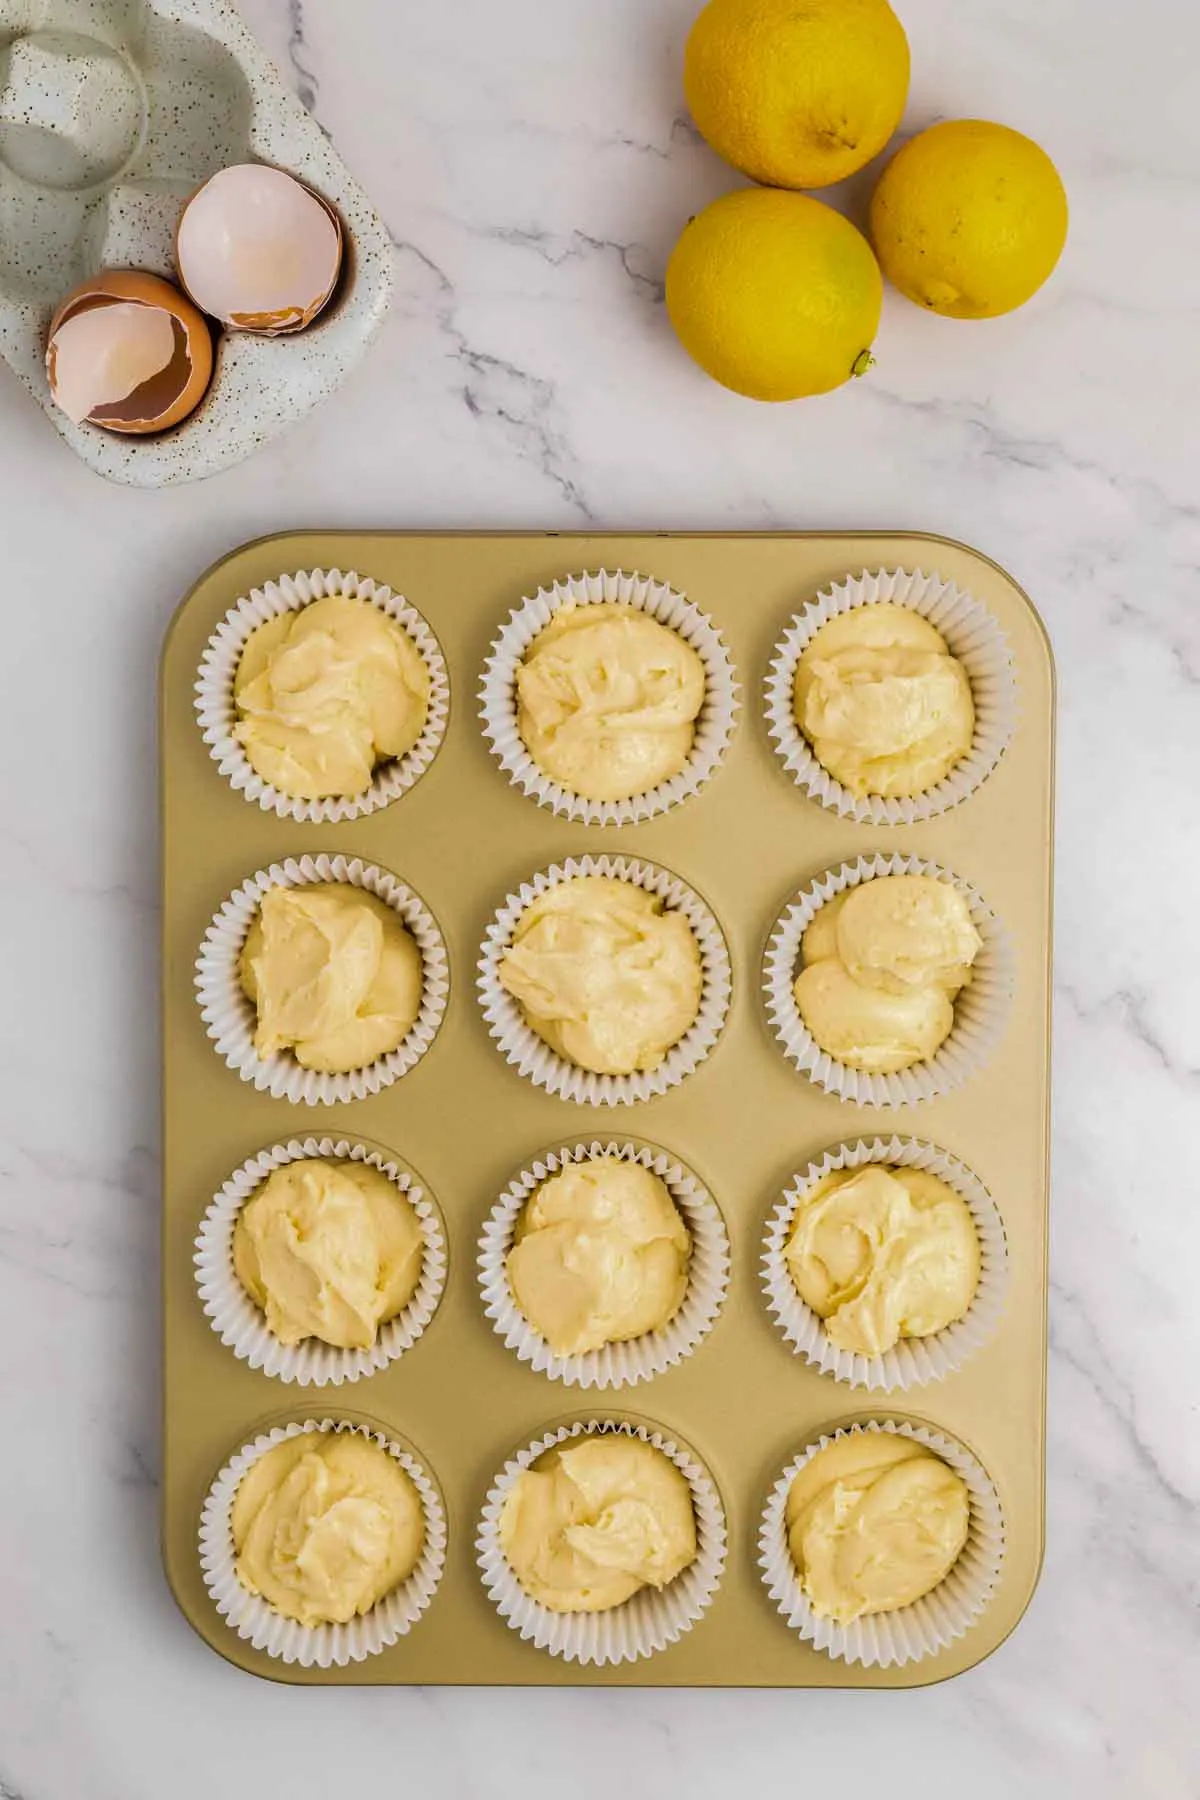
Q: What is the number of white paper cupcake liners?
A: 12